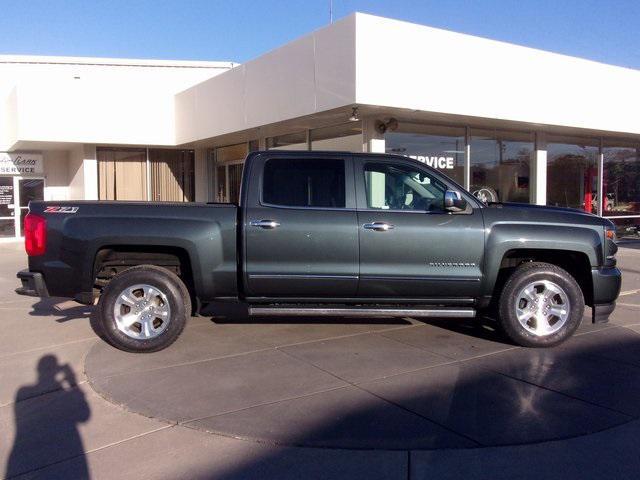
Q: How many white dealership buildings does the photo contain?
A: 1